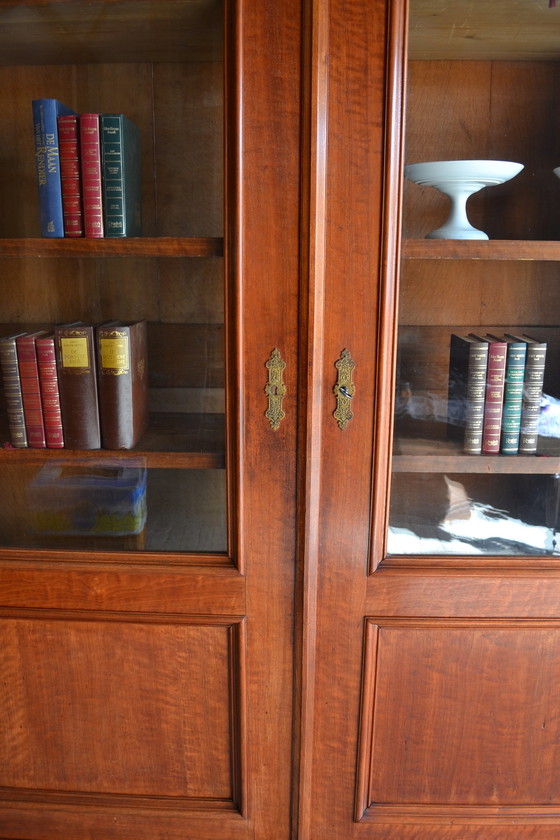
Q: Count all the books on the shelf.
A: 13